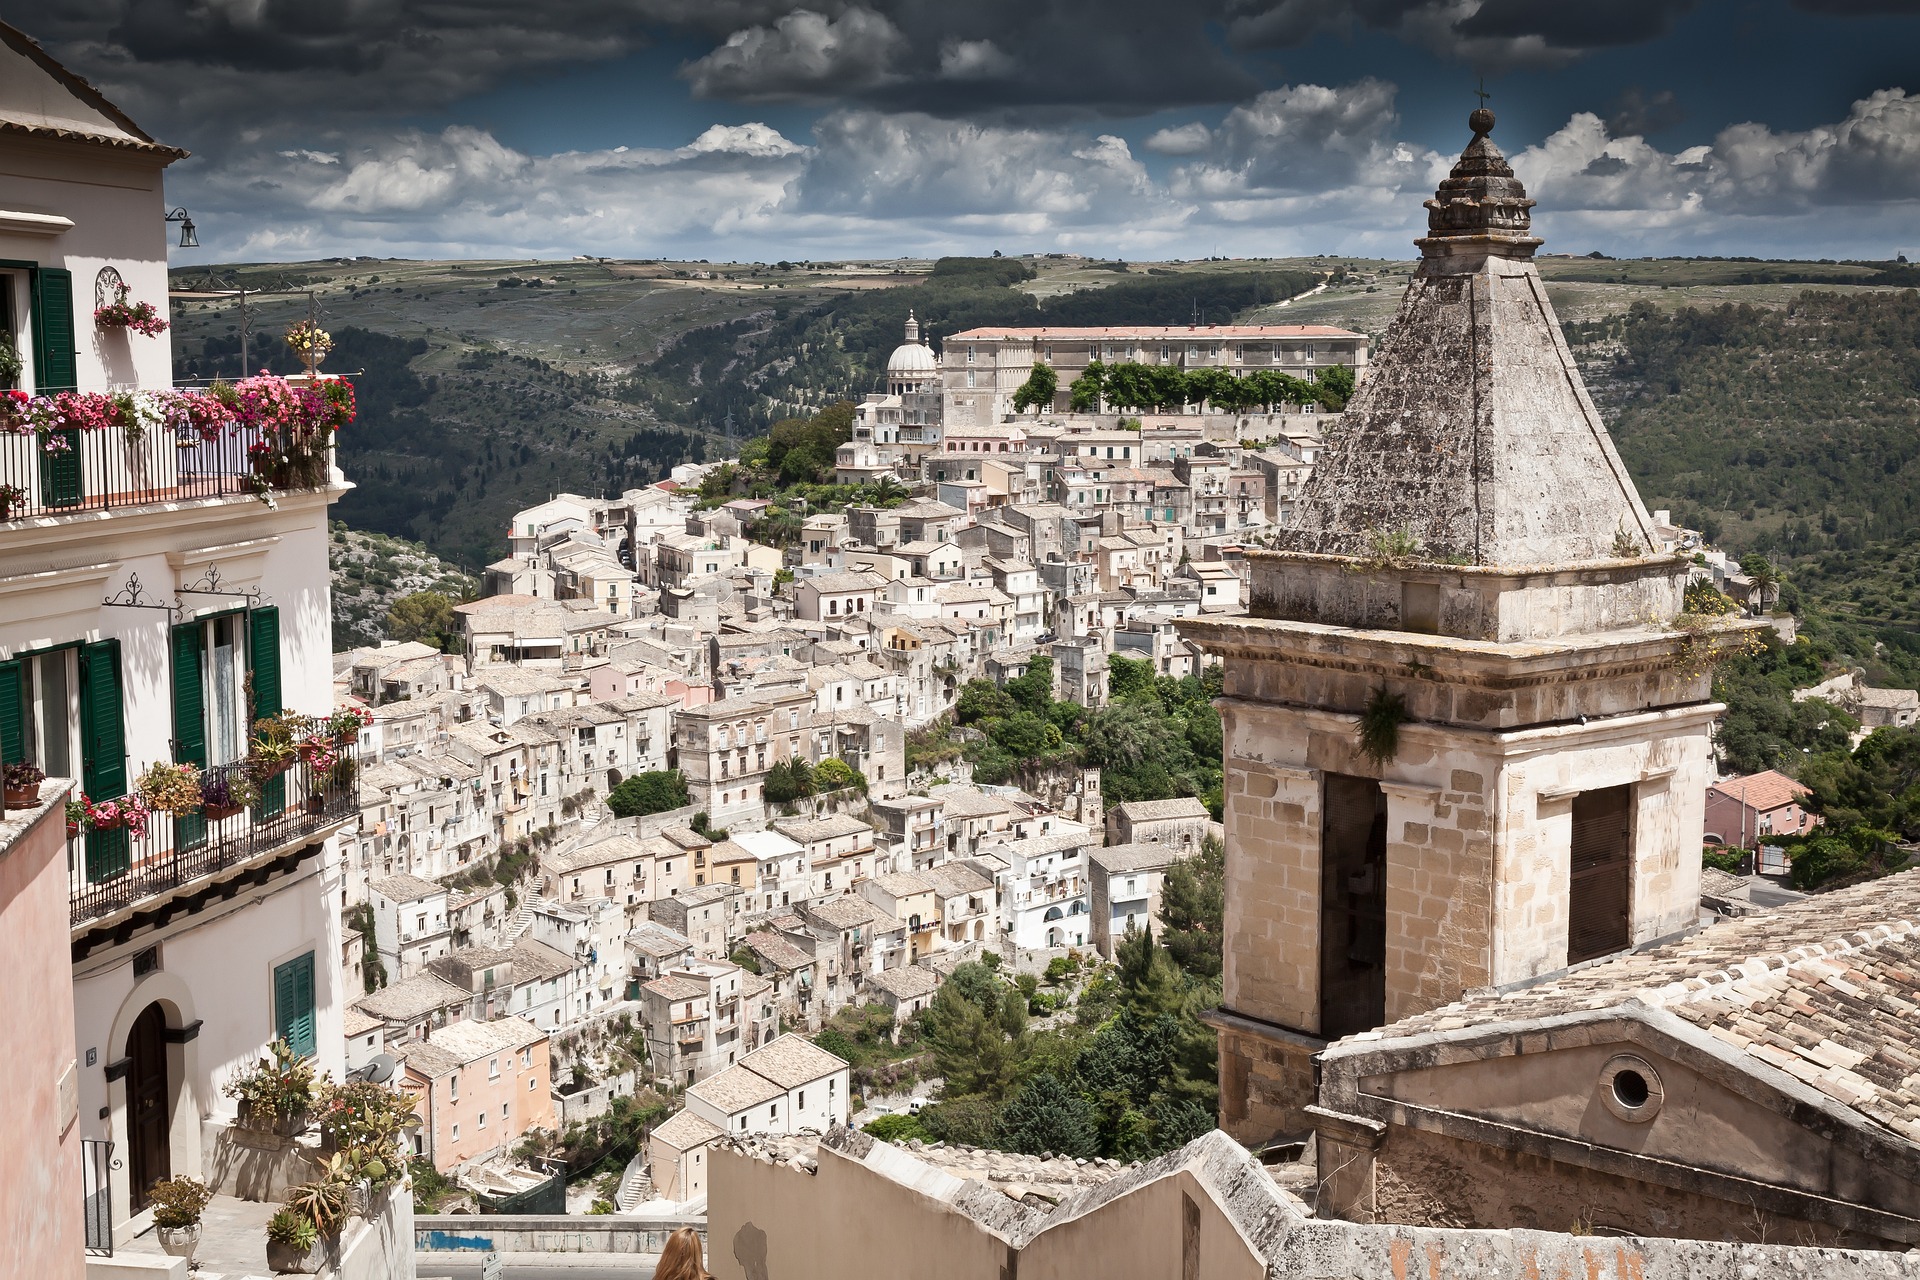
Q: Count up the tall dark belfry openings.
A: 2